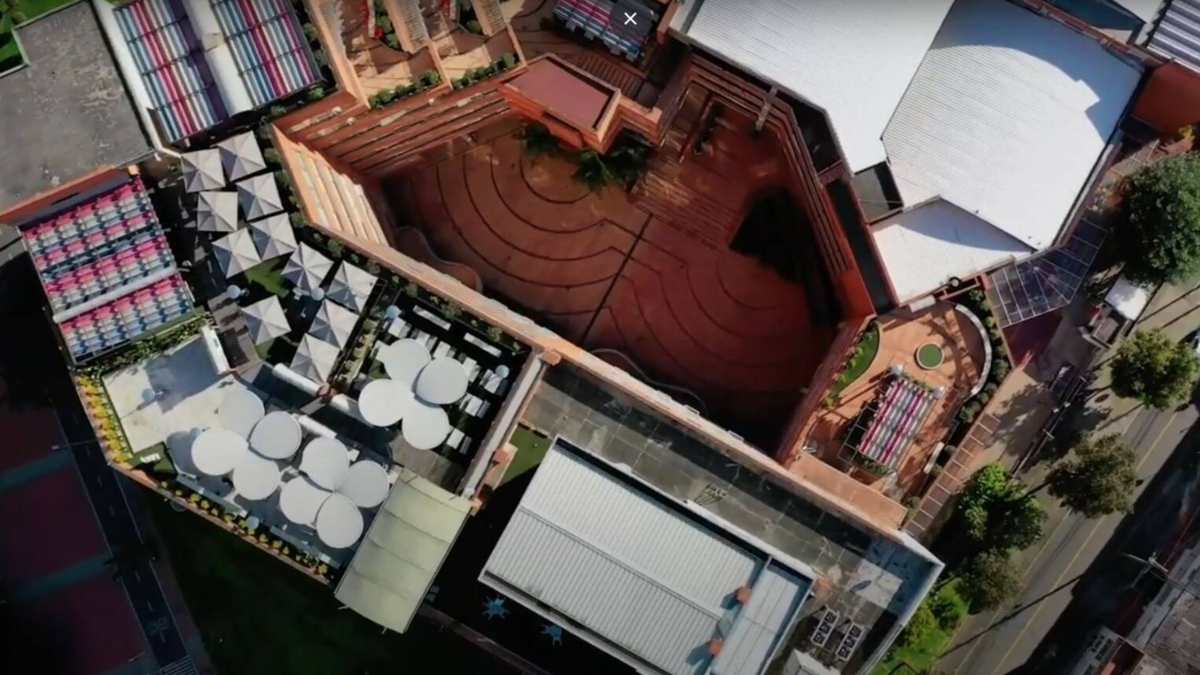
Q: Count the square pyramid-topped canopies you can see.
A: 11